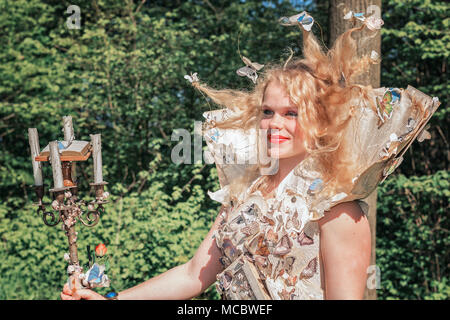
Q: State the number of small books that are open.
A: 1